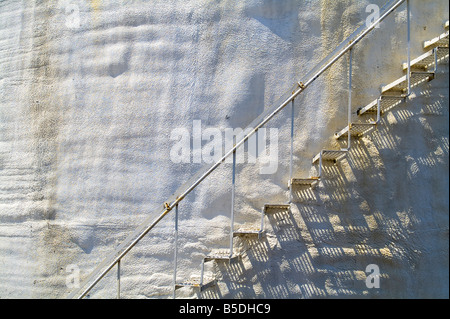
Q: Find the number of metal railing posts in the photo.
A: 6